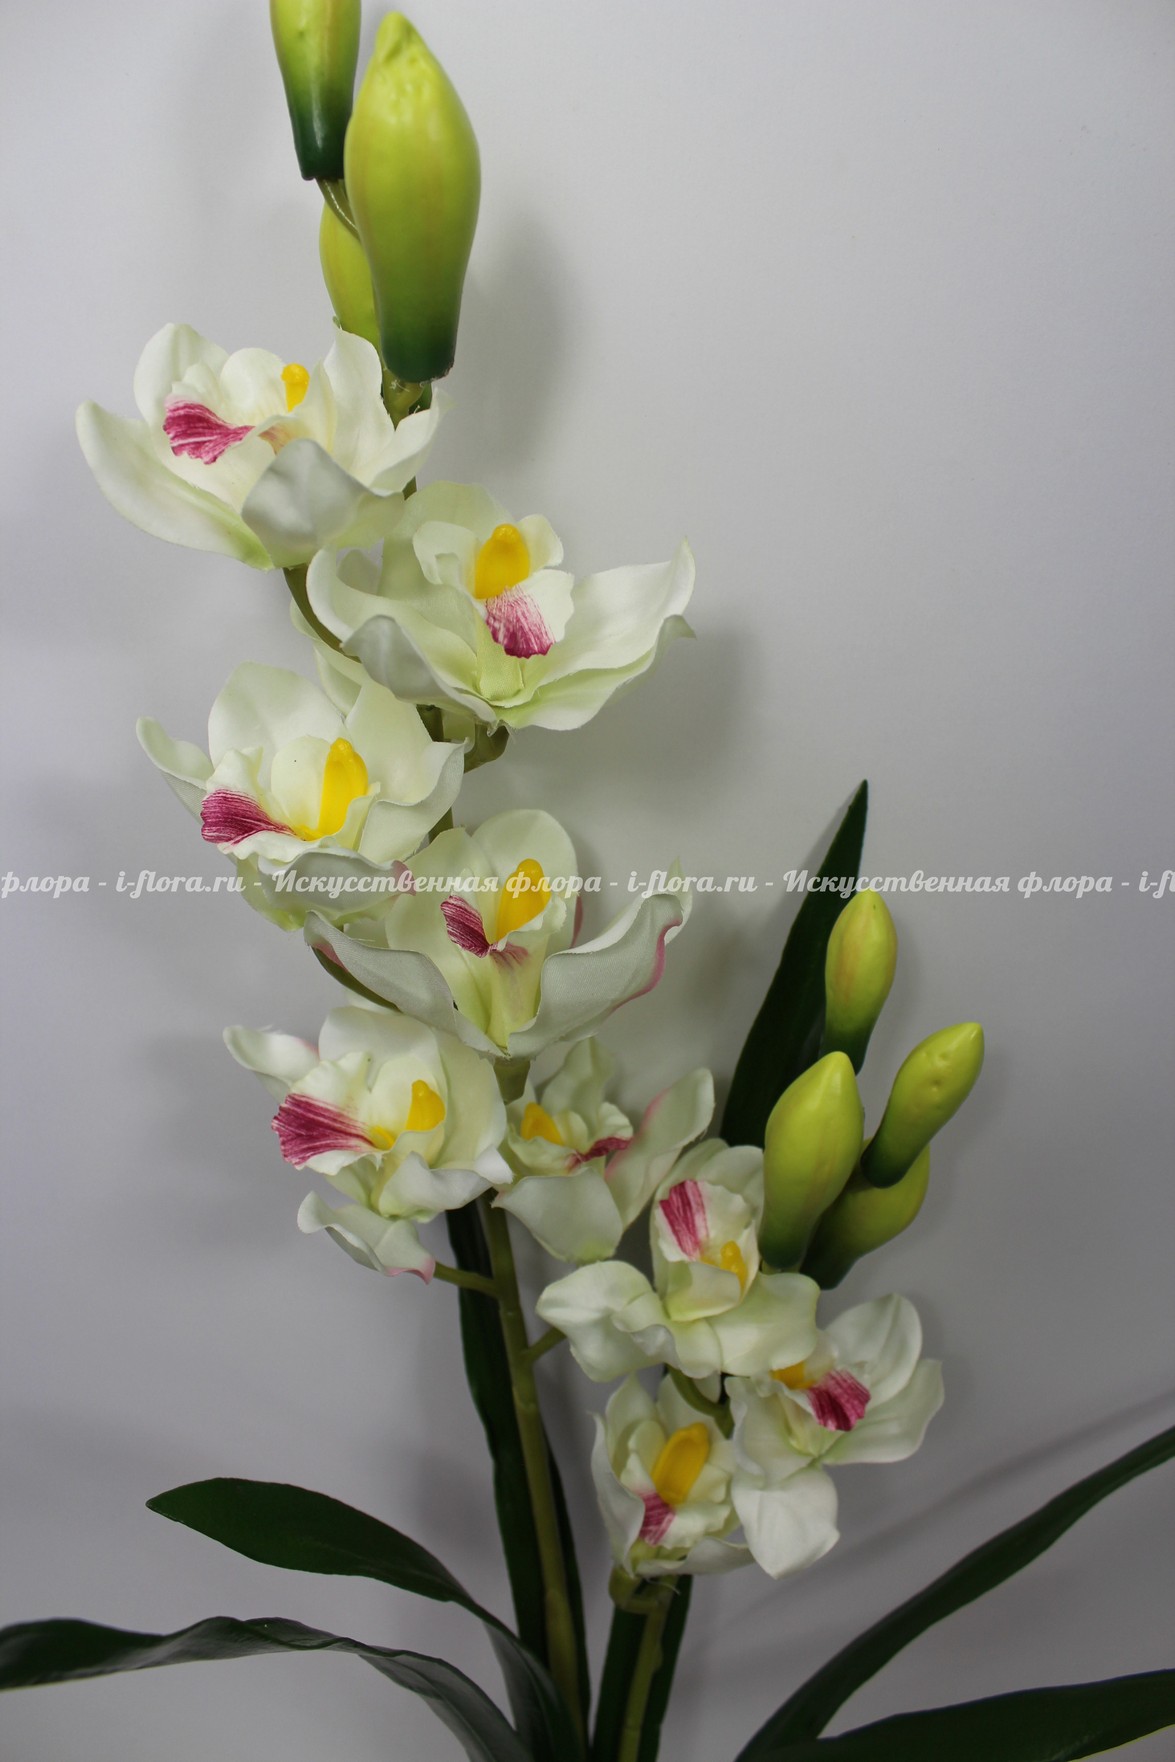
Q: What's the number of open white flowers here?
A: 9